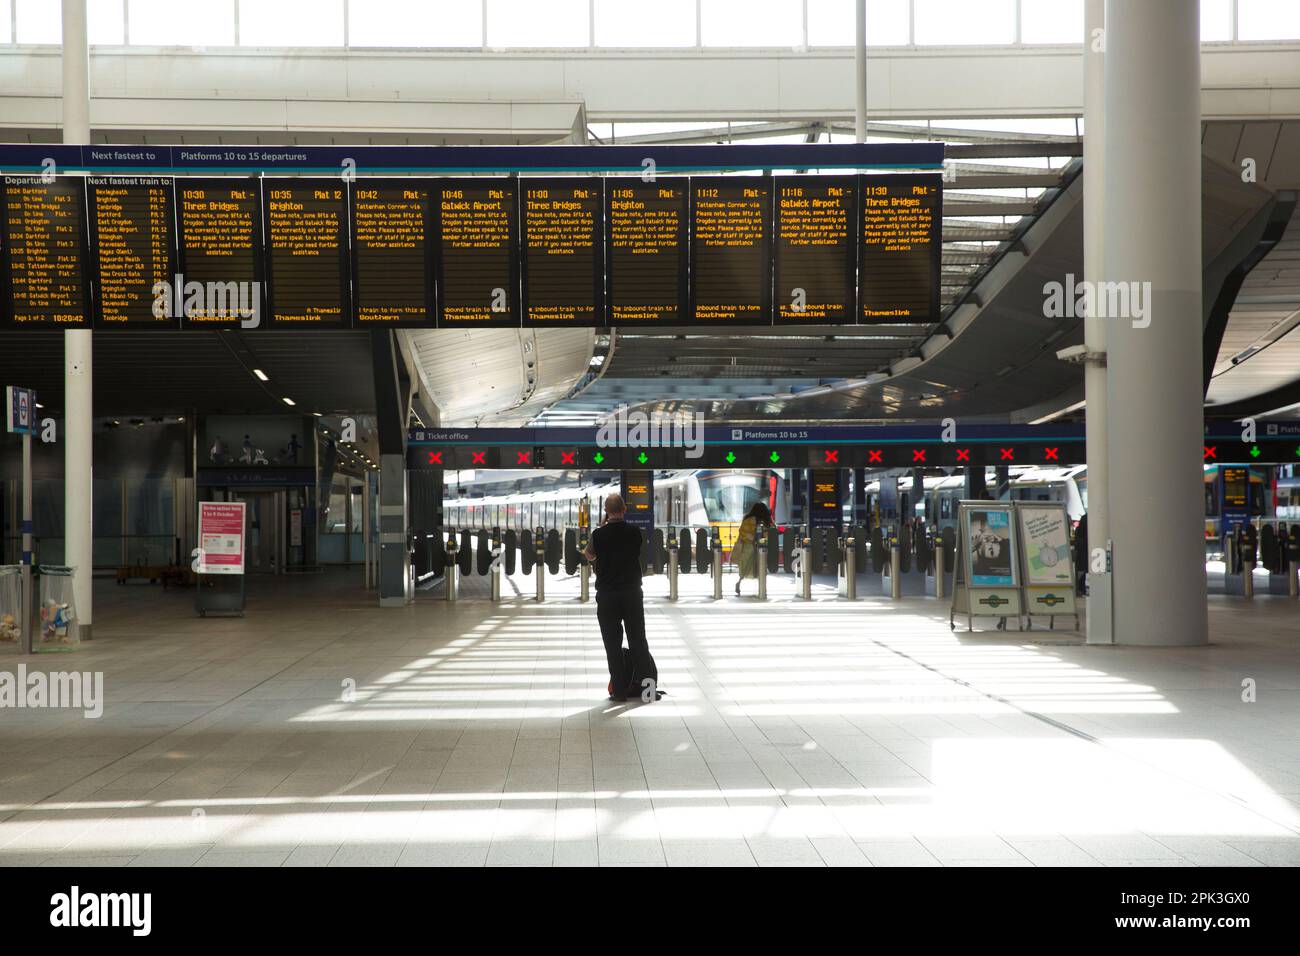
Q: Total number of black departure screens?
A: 11